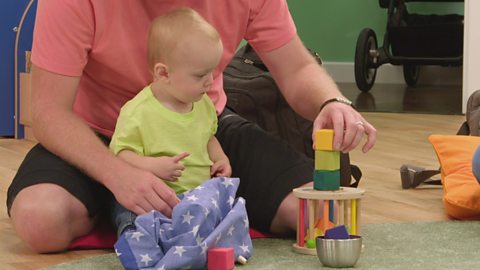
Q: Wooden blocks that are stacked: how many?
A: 3